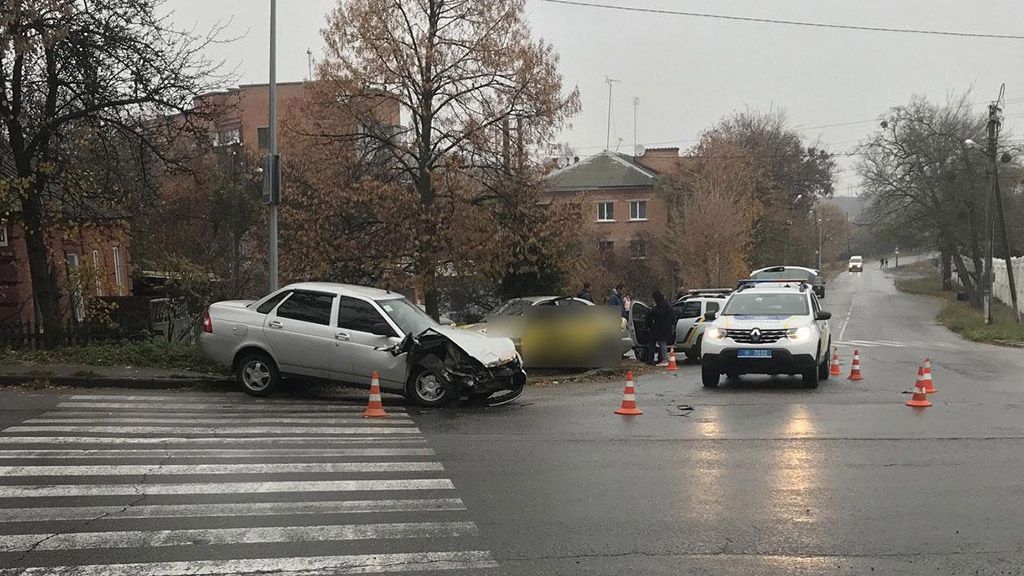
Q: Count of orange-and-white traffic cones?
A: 7